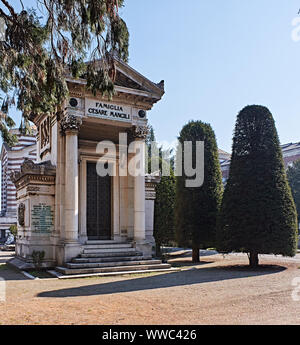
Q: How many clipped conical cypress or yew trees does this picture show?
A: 2